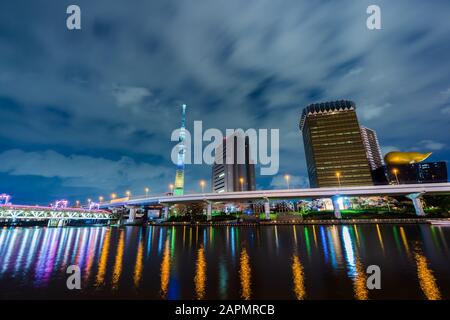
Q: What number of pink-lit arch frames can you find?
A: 3